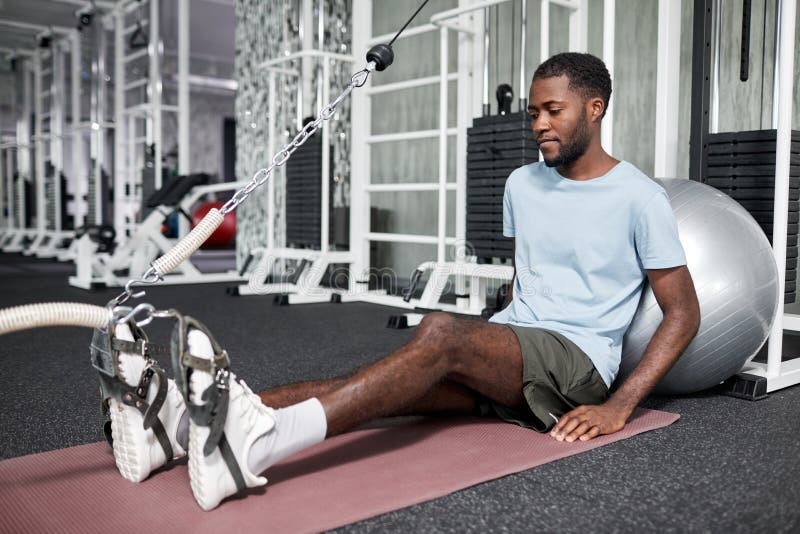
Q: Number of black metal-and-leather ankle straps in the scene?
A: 2